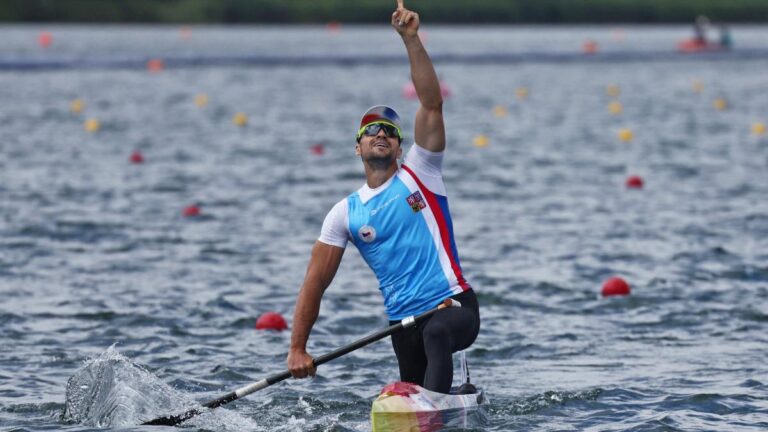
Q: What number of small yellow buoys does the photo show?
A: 13